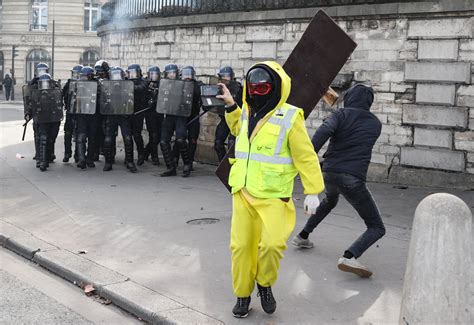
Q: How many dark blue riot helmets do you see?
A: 10